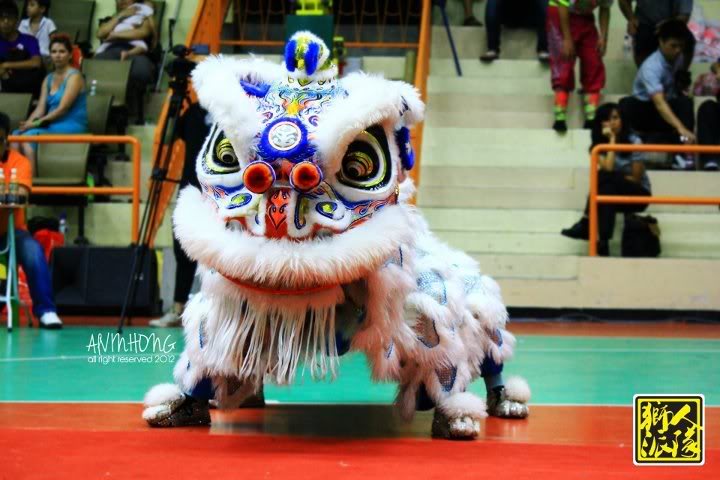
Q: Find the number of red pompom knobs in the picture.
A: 2